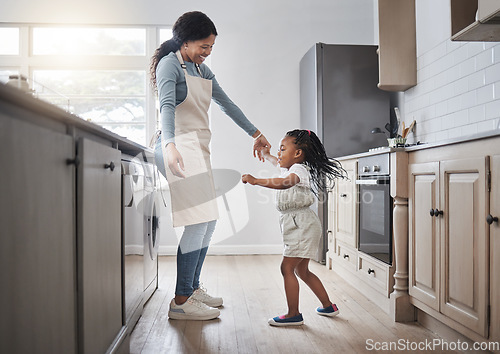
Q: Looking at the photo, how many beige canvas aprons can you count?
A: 1